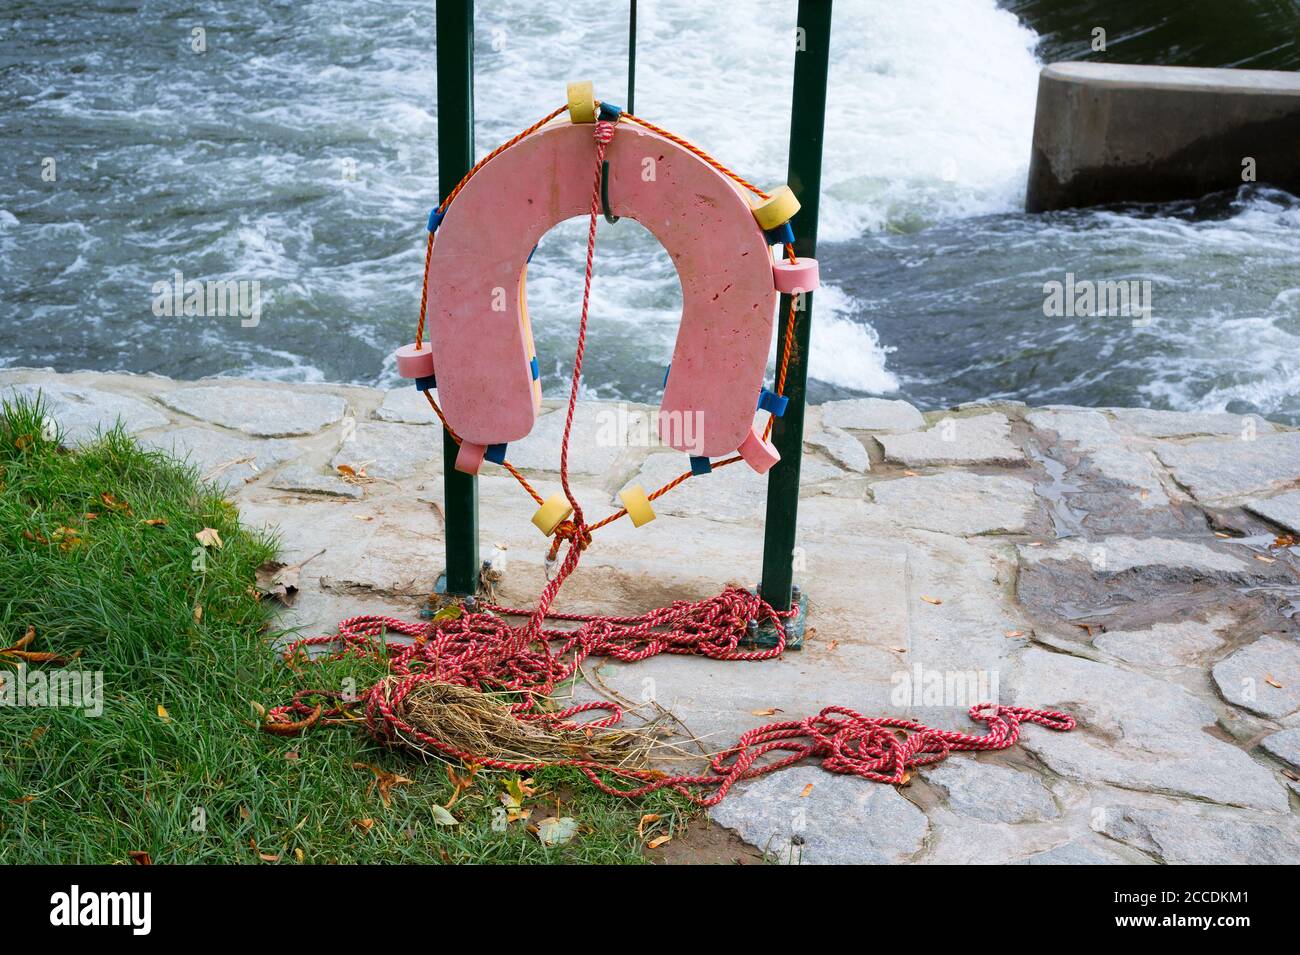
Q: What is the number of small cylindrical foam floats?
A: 8